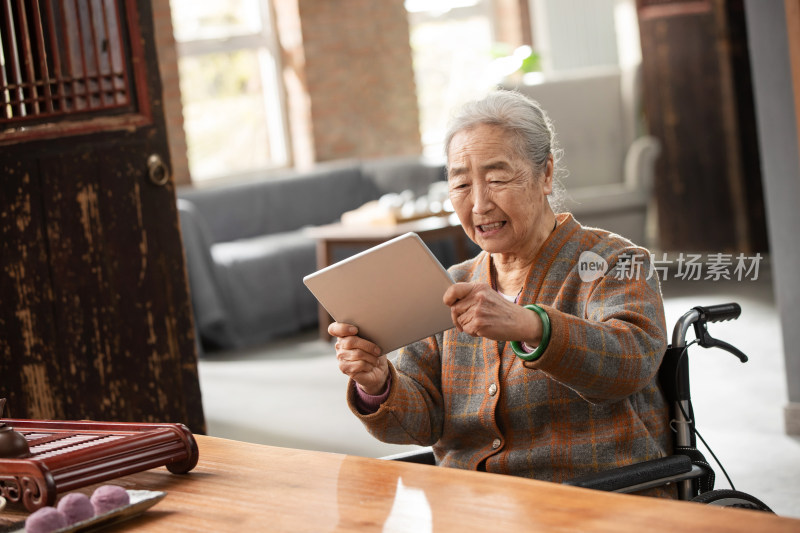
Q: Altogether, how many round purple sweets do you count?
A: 3